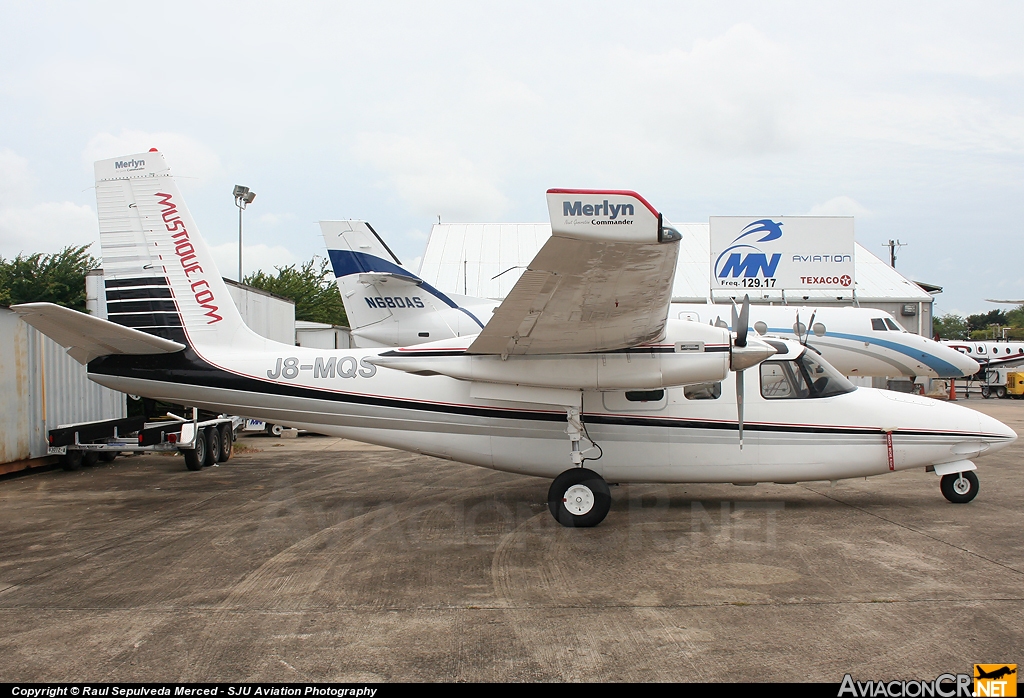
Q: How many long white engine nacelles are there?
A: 1